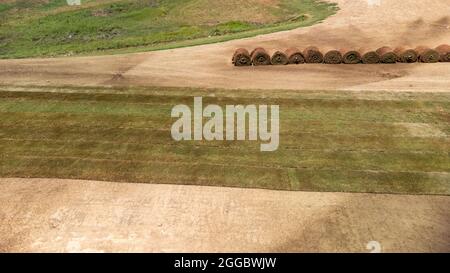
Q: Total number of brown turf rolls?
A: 12